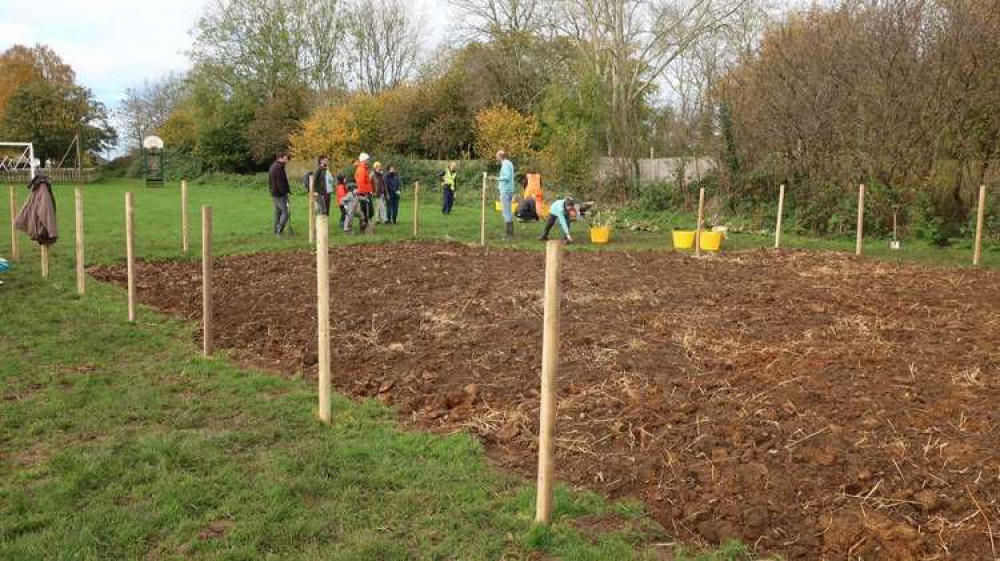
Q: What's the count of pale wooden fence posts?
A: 15